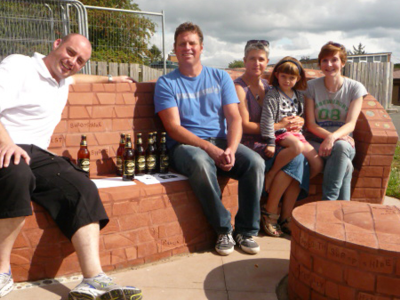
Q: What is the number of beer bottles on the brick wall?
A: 7